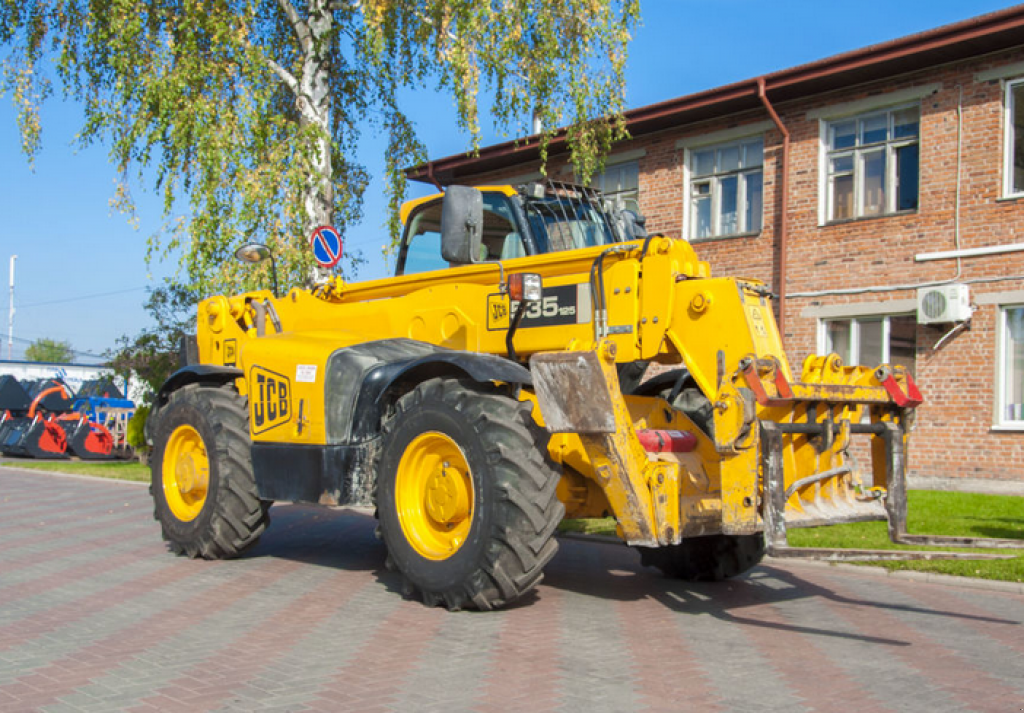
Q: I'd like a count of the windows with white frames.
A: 6